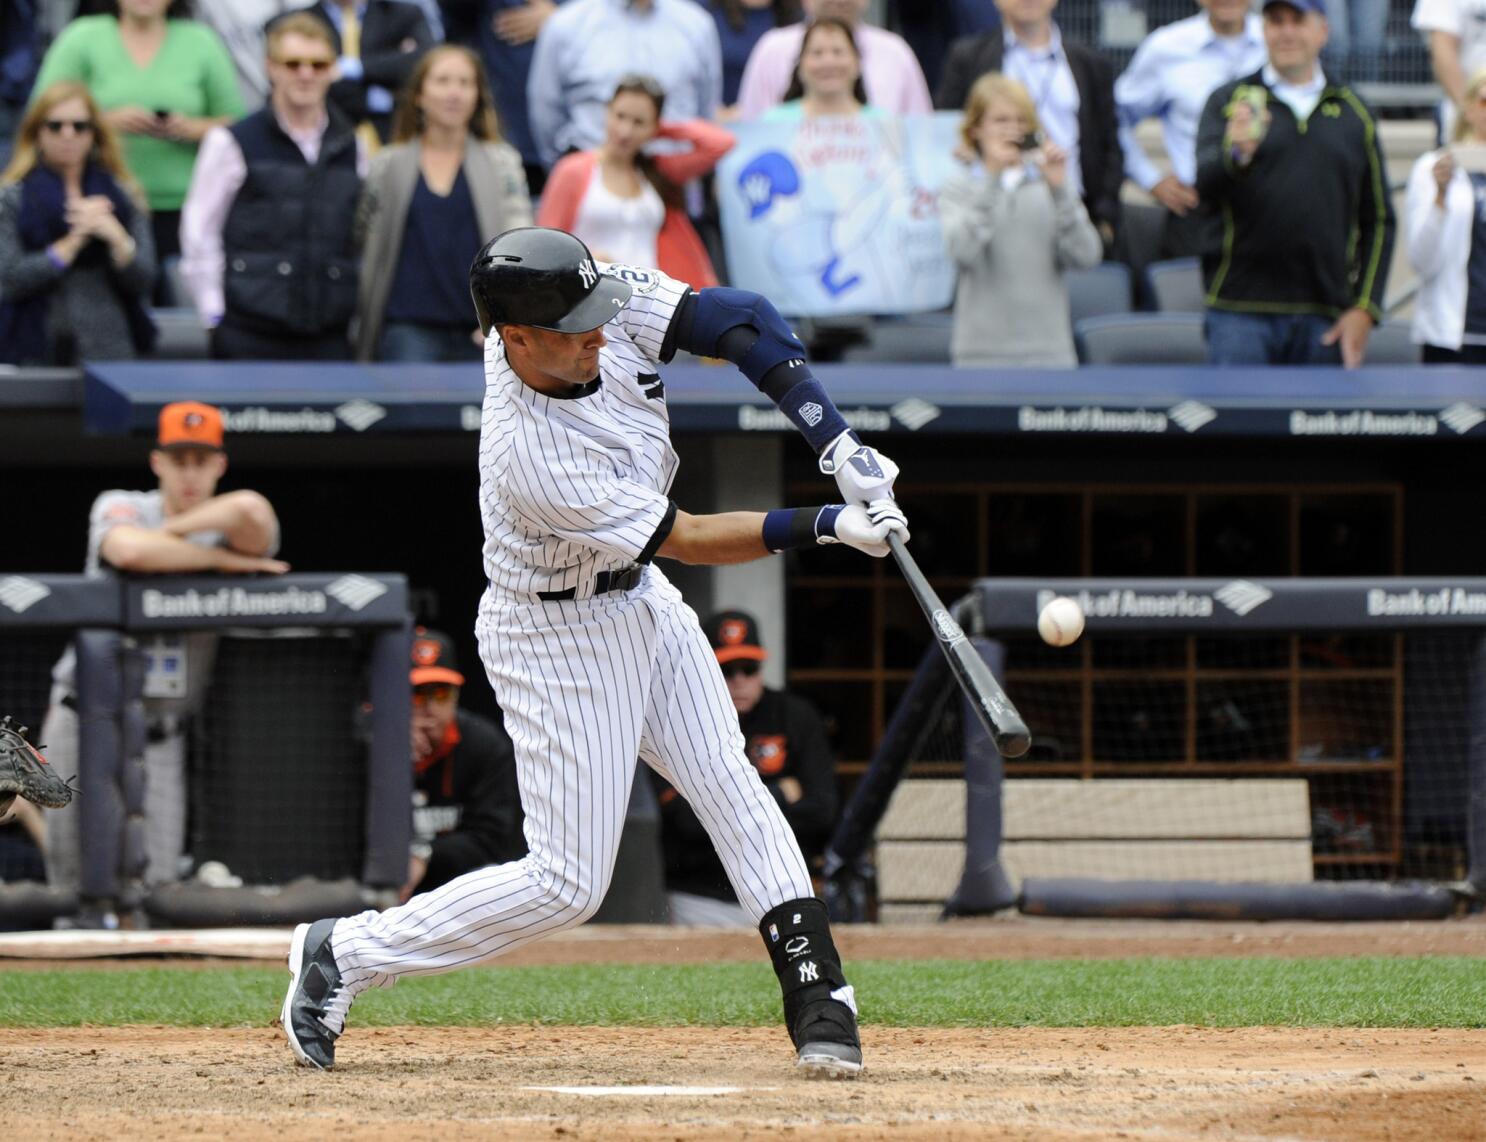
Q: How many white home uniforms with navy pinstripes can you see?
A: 1